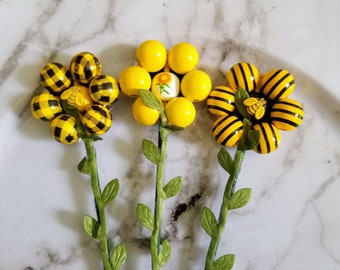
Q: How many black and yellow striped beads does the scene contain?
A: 6